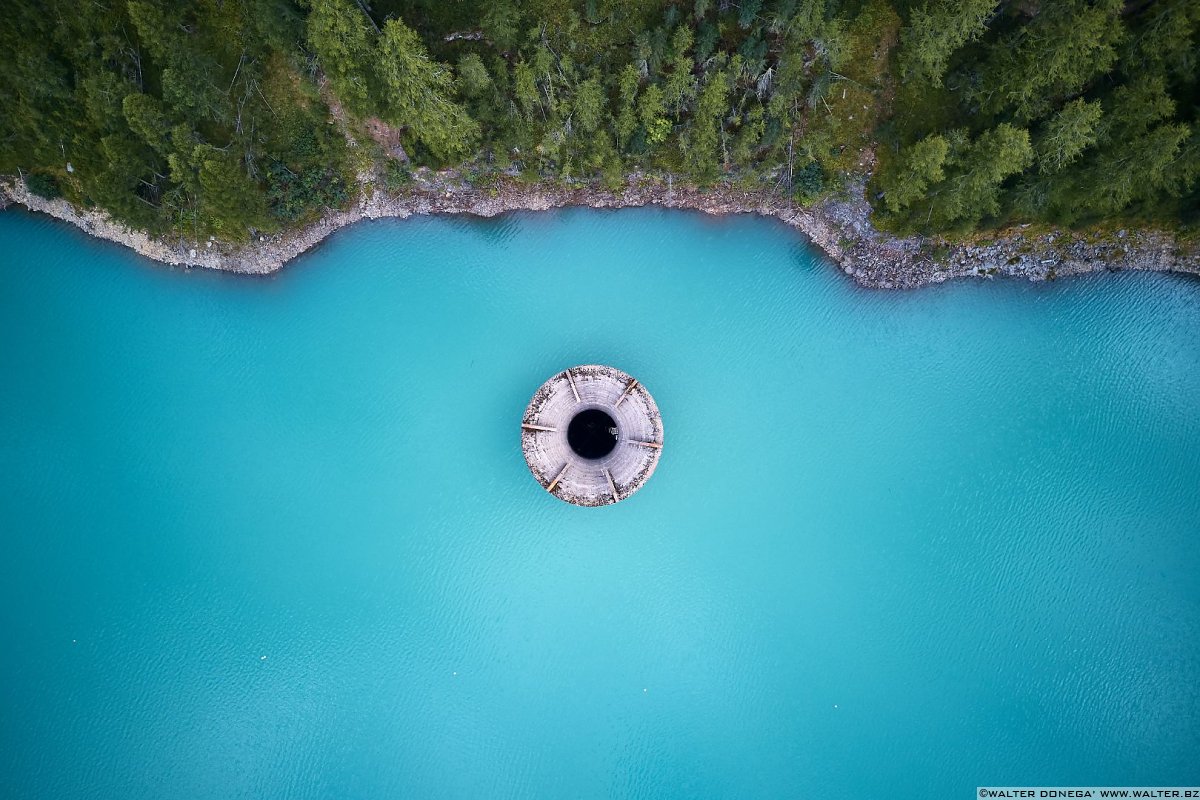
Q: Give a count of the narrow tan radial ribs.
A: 6